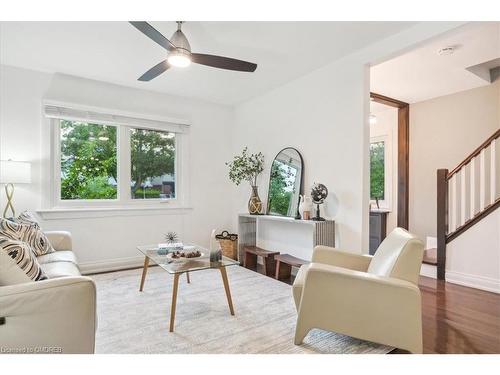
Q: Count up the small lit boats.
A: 0